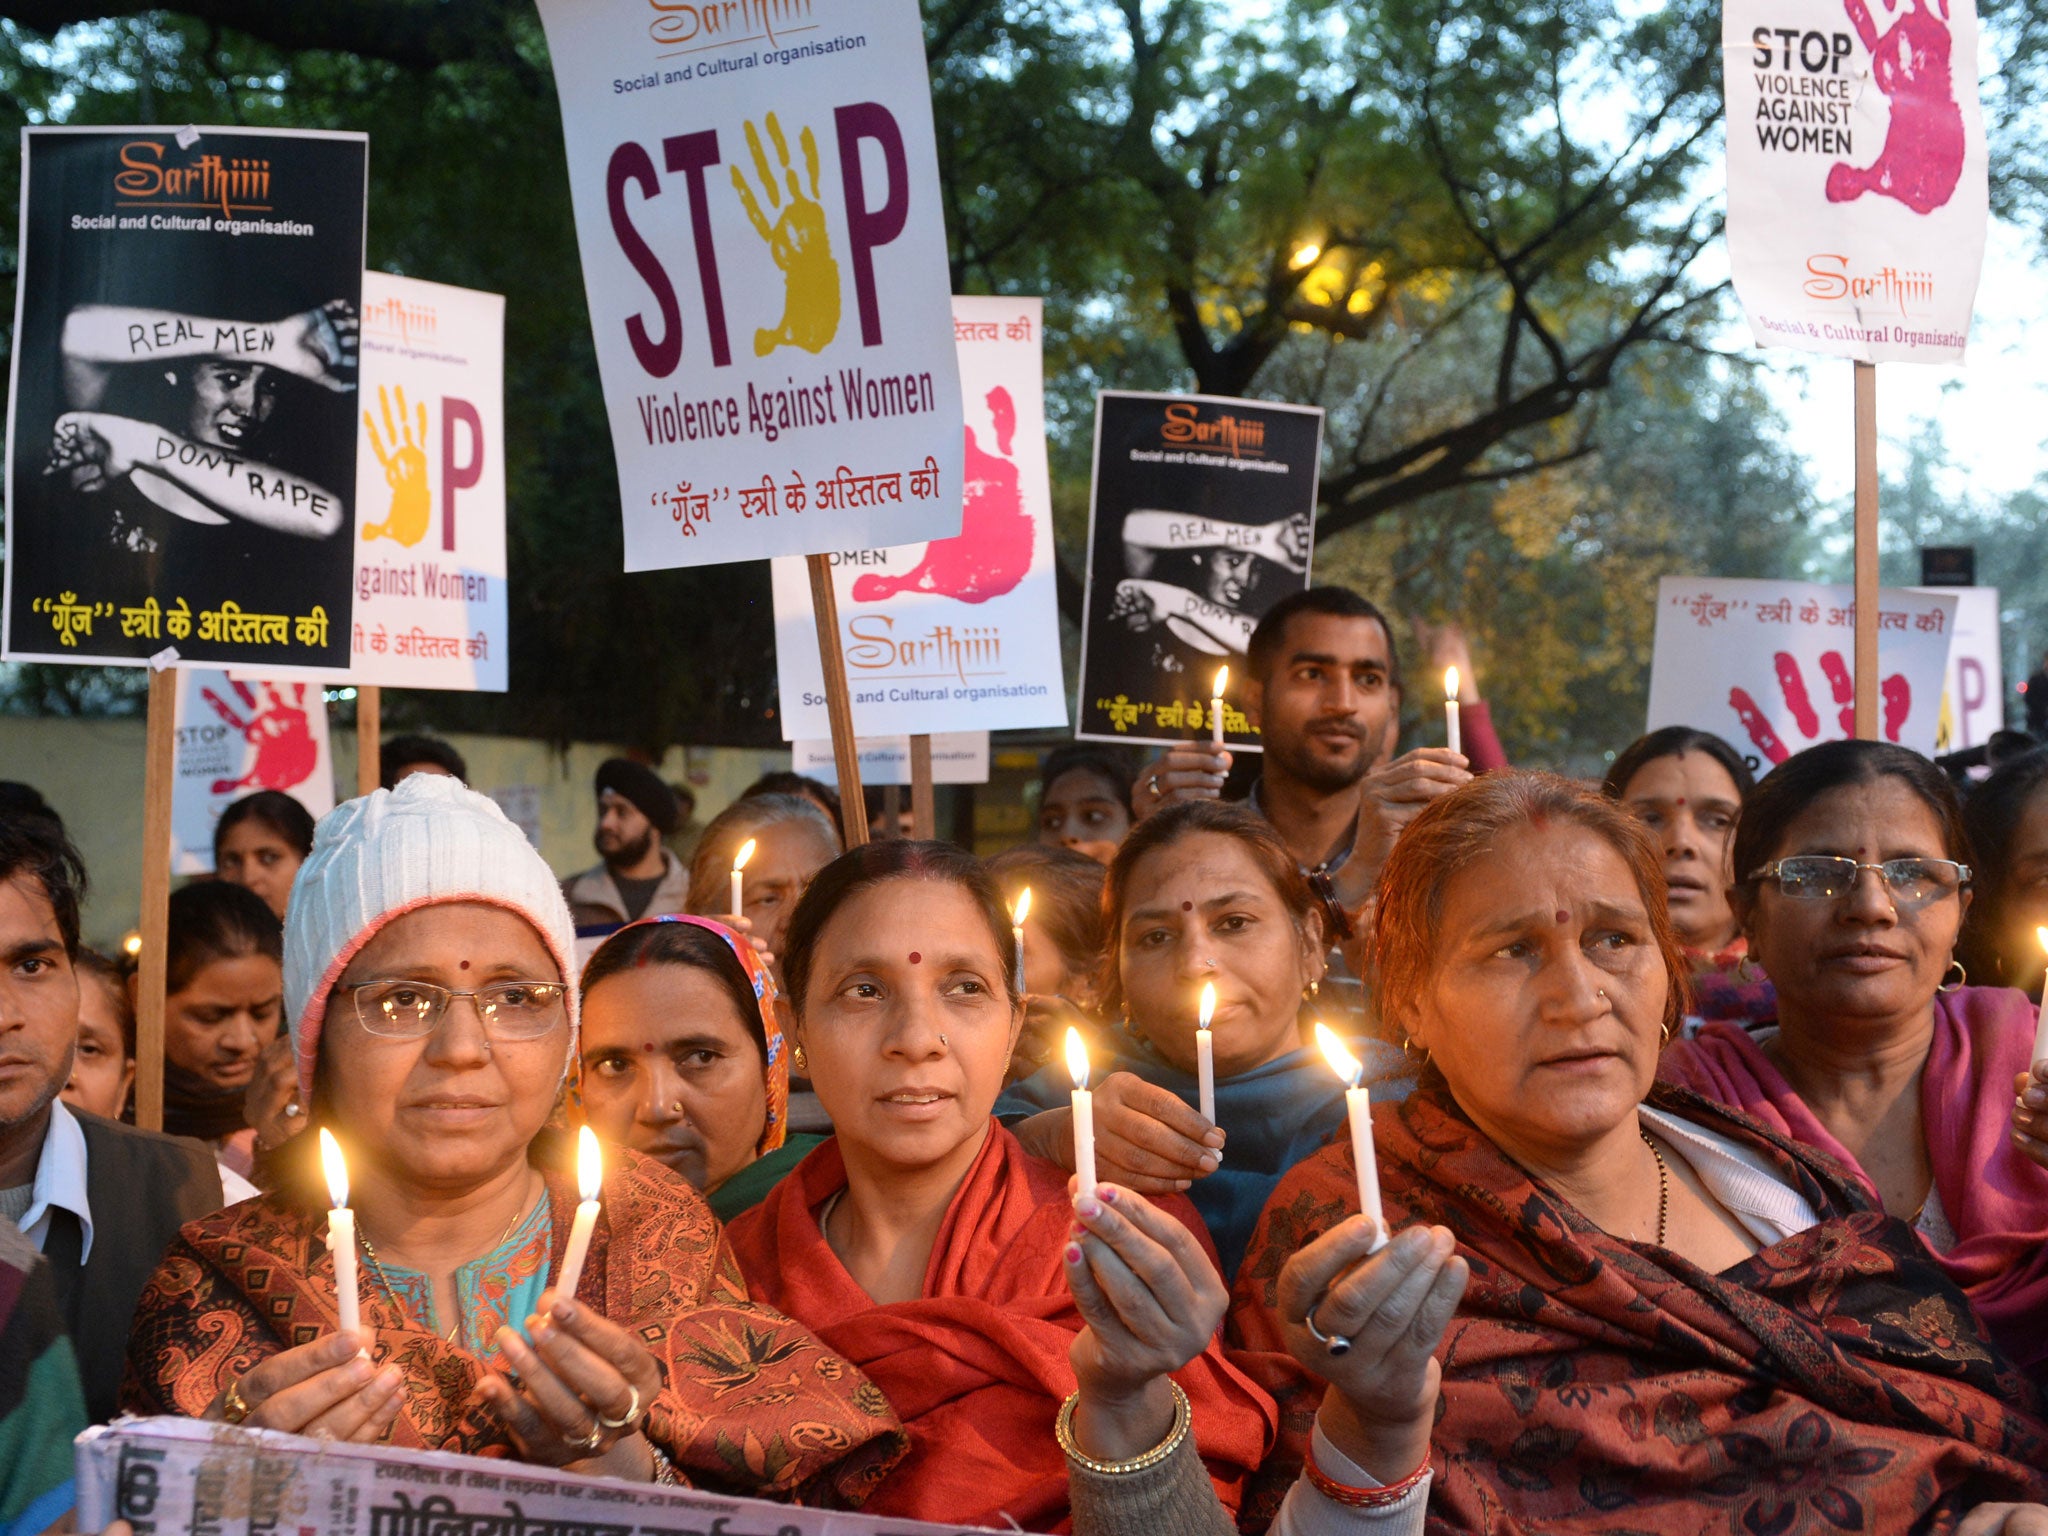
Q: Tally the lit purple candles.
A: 0